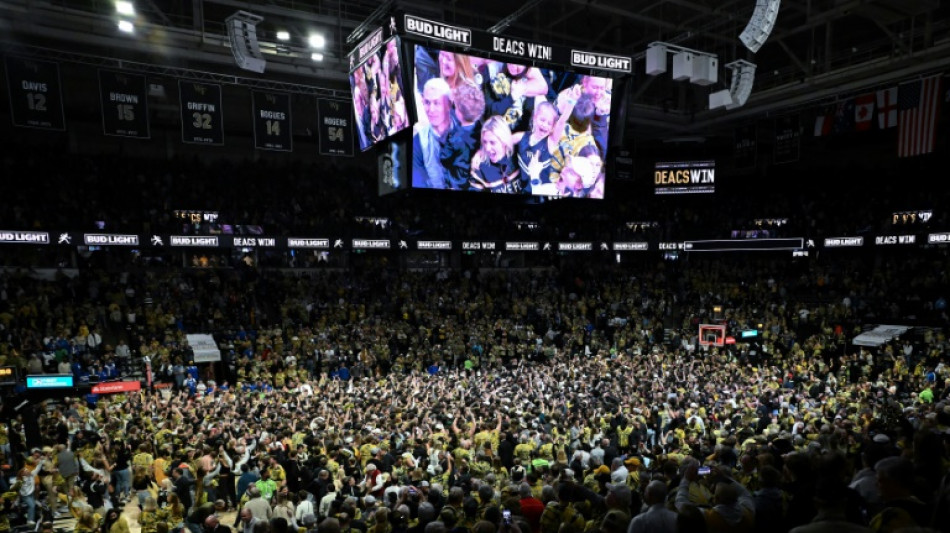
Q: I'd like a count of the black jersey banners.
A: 5